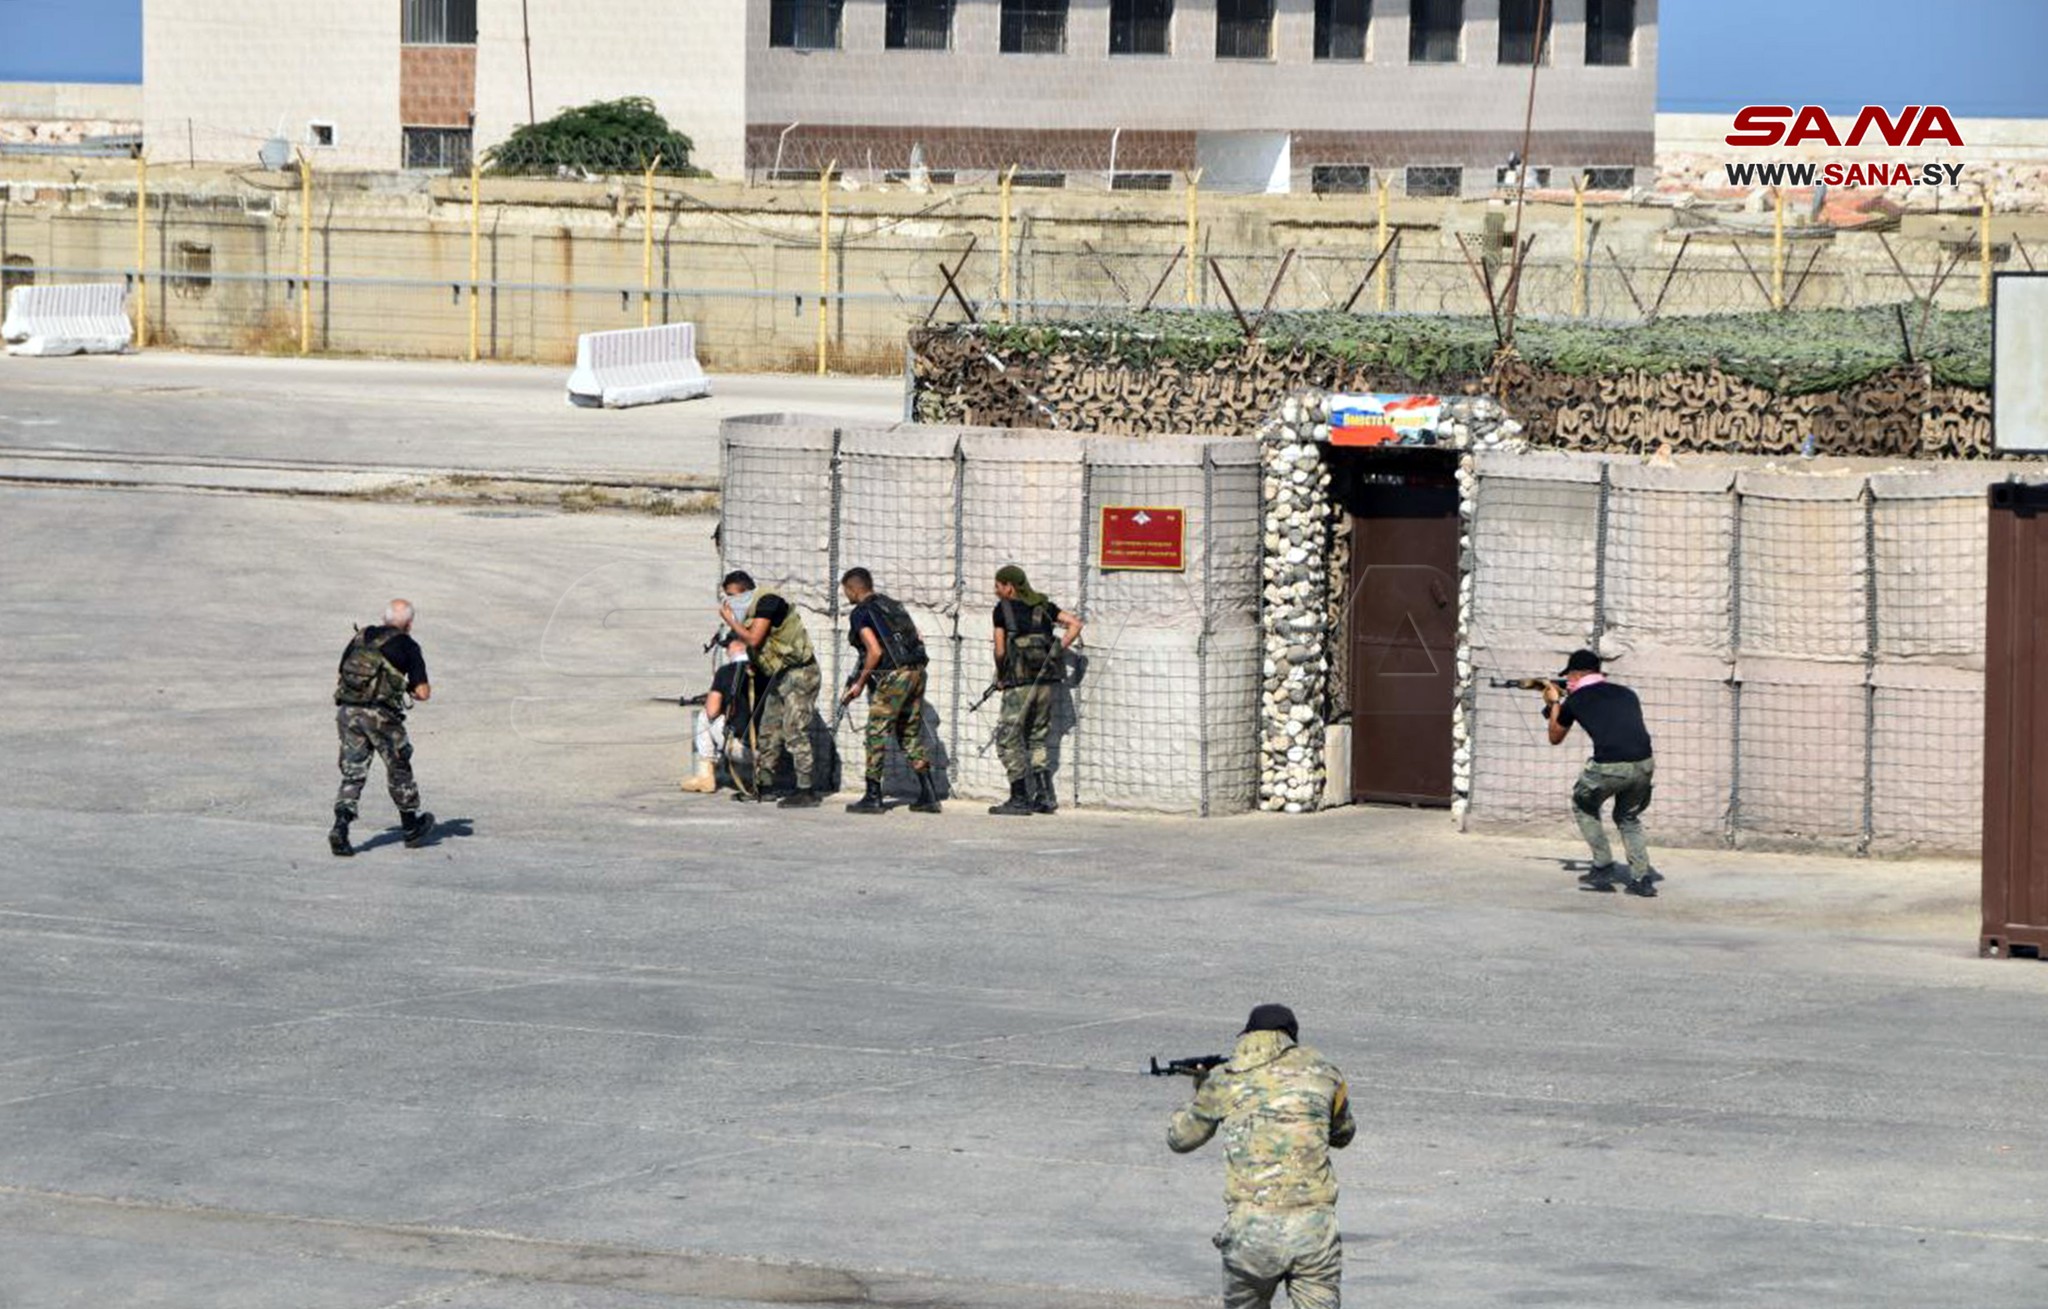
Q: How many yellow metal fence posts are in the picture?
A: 11